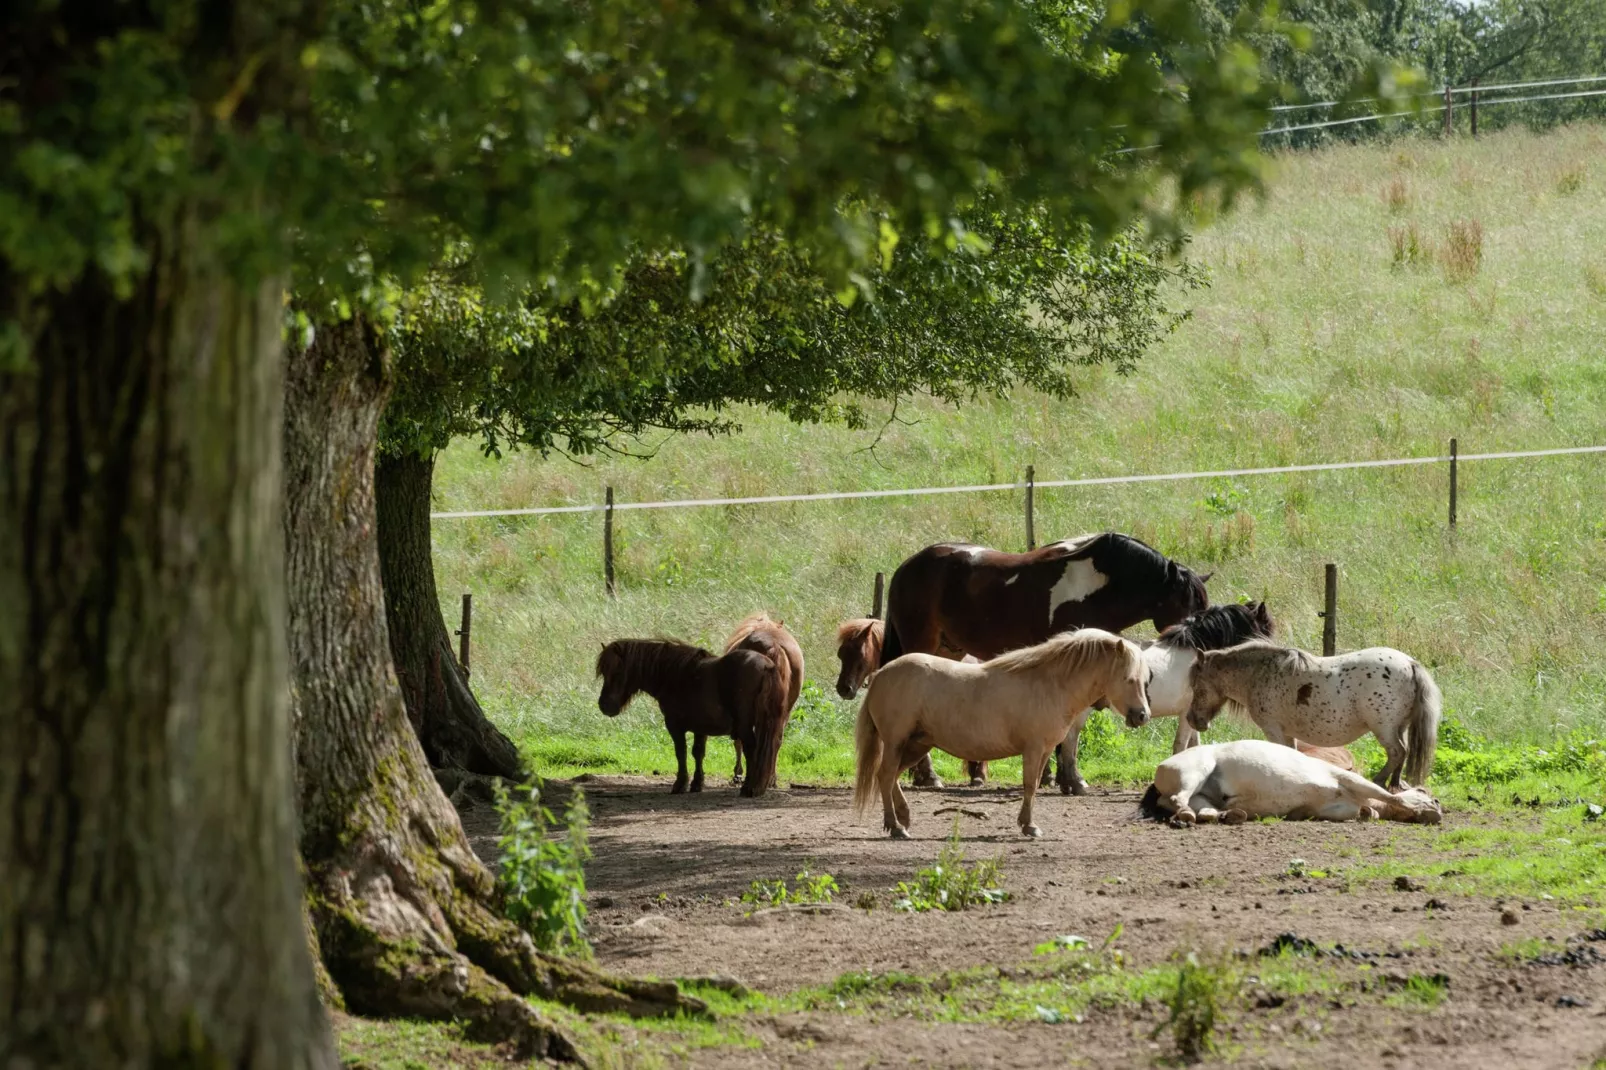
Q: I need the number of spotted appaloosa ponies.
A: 1